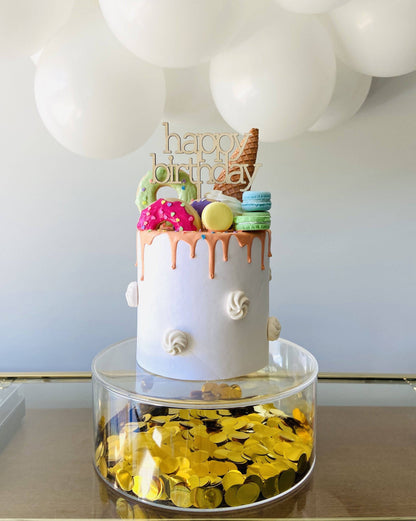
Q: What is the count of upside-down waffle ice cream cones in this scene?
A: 1